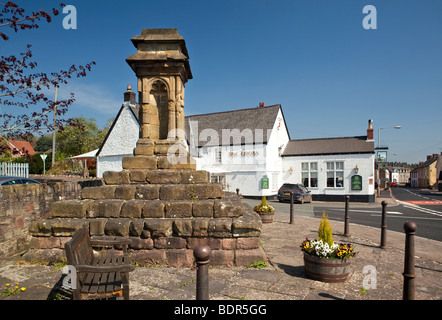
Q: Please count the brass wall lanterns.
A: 2